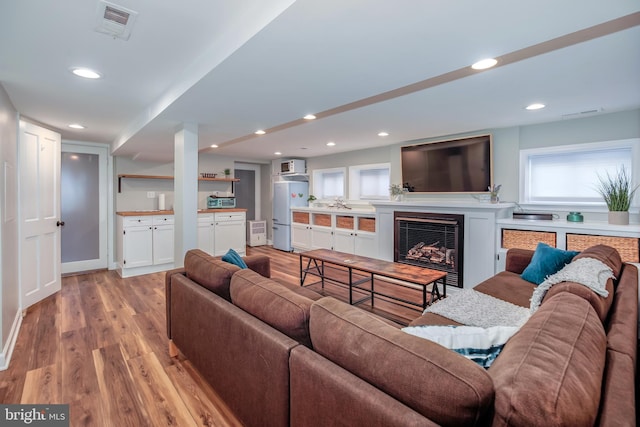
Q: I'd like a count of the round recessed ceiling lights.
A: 10